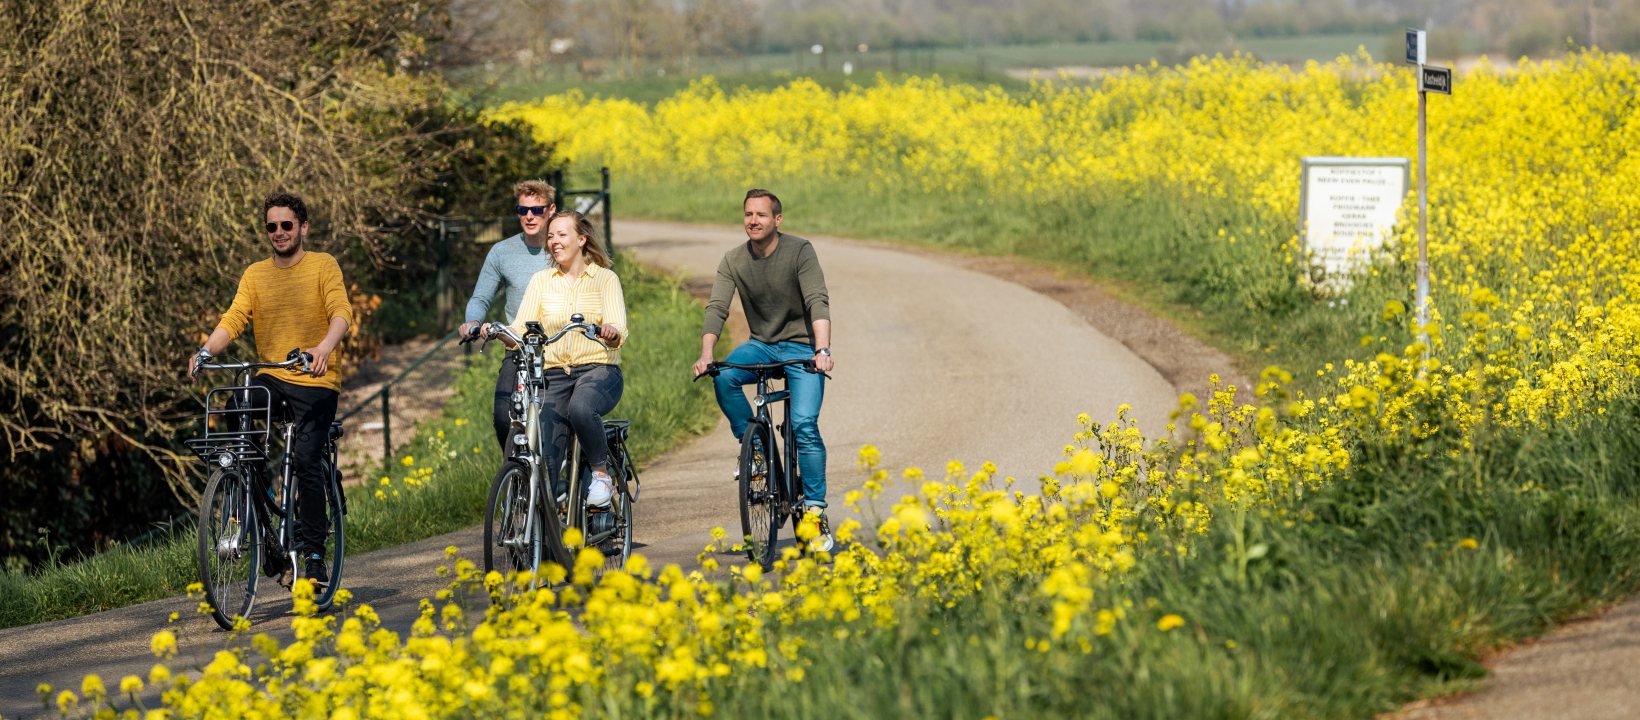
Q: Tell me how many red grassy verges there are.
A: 0